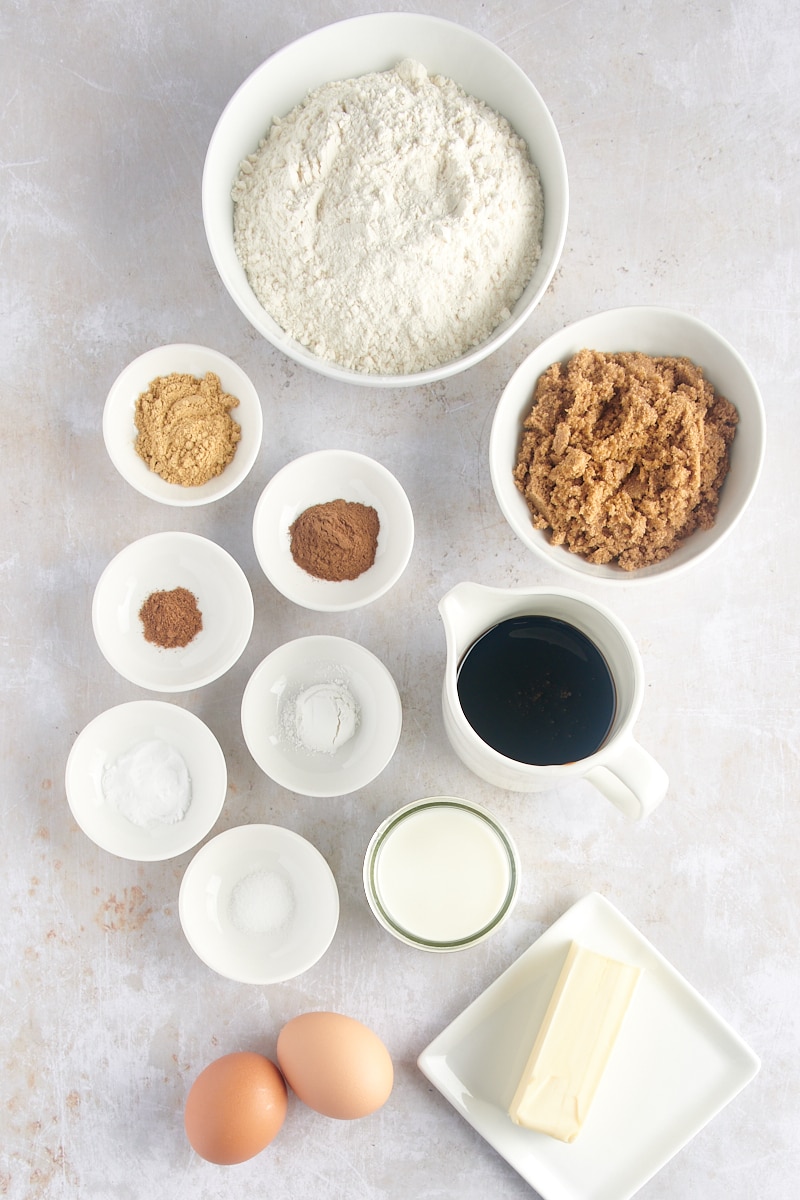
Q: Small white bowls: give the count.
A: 6